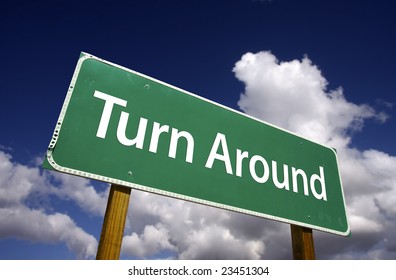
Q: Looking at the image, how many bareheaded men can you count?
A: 0